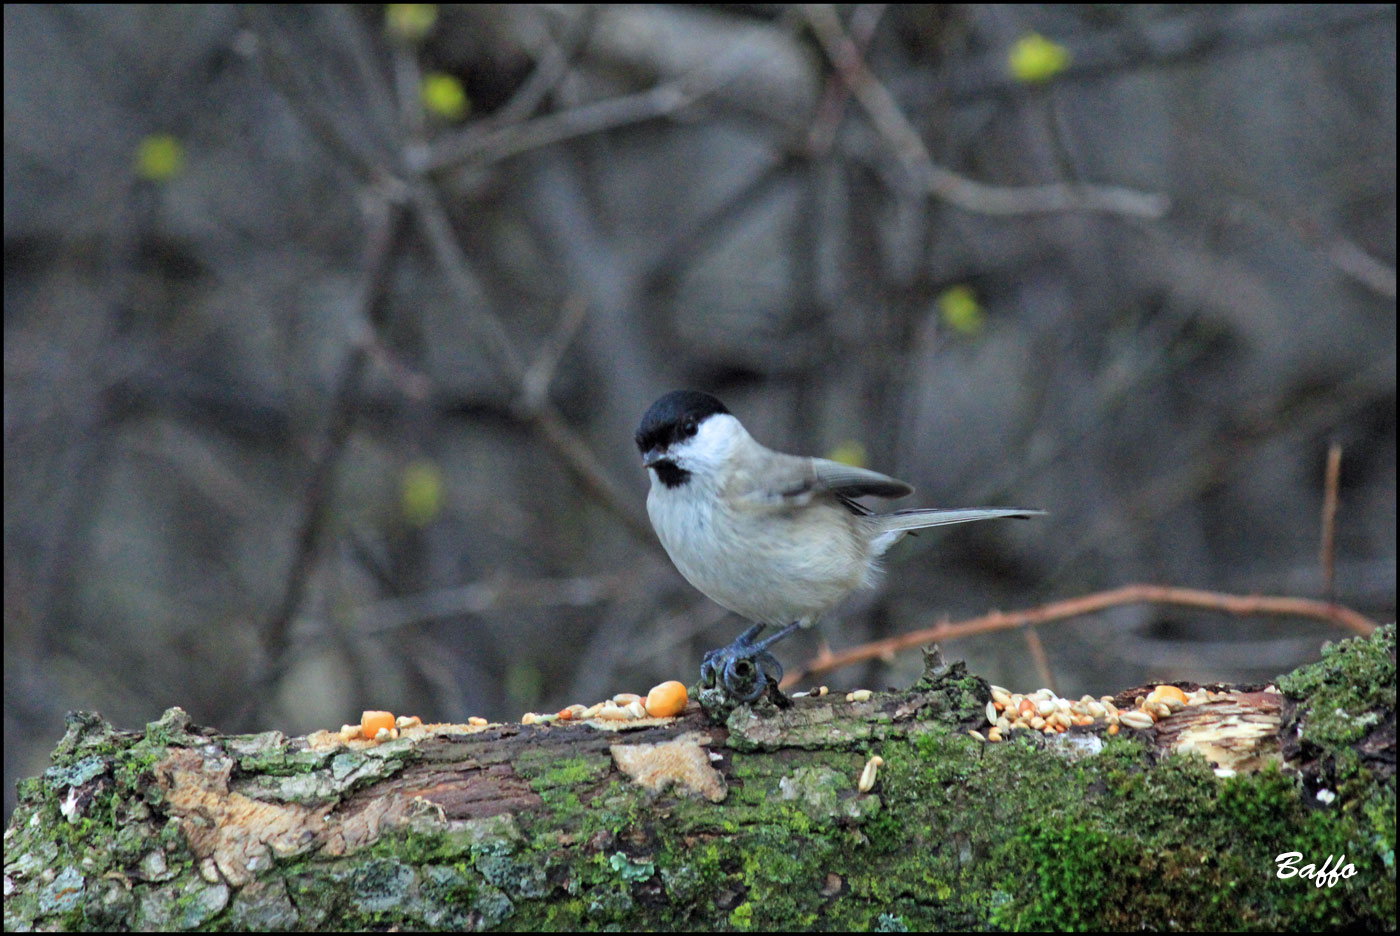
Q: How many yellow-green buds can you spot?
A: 7